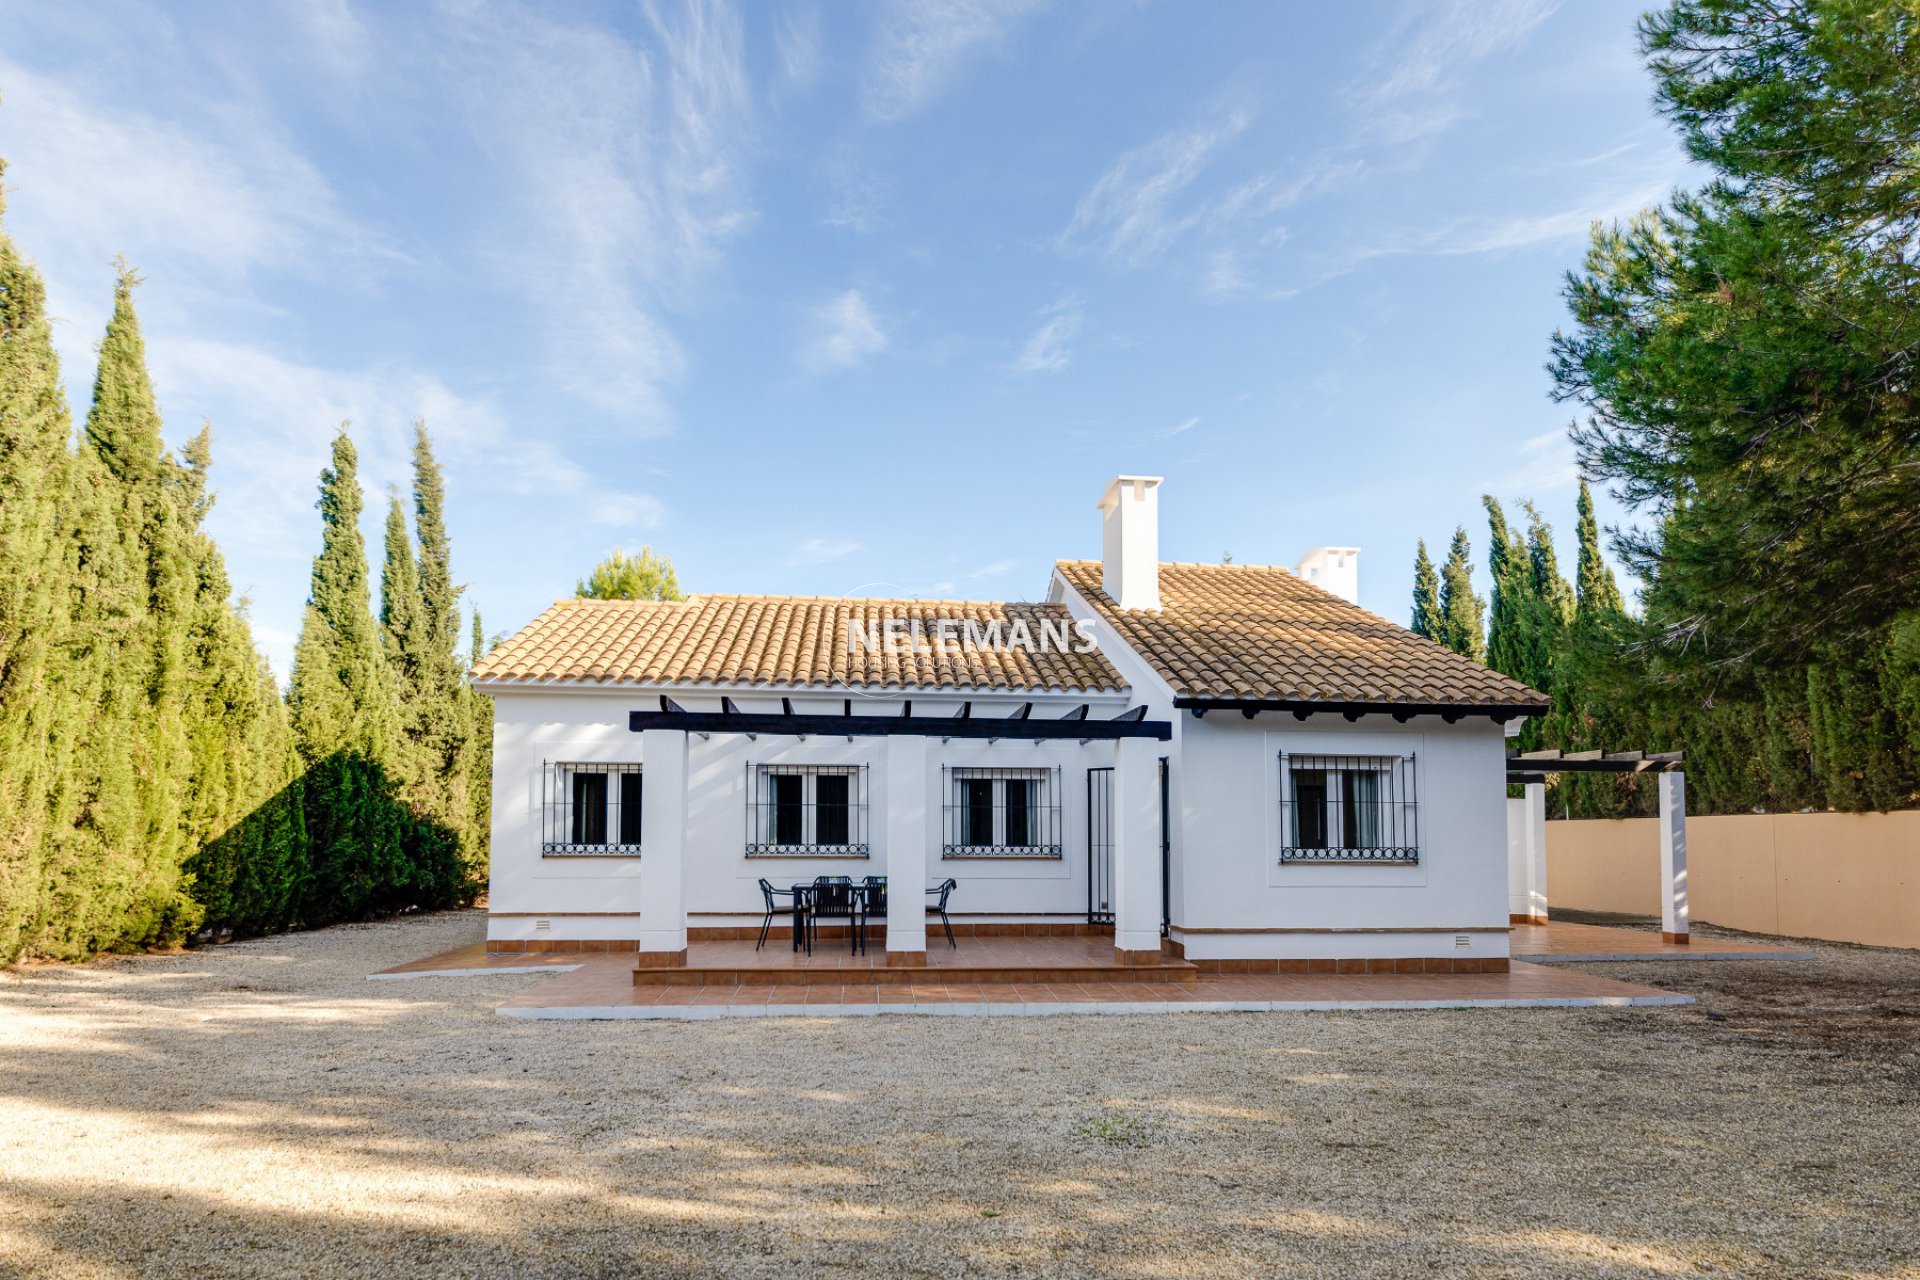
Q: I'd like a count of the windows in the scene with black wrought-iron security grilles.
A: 4